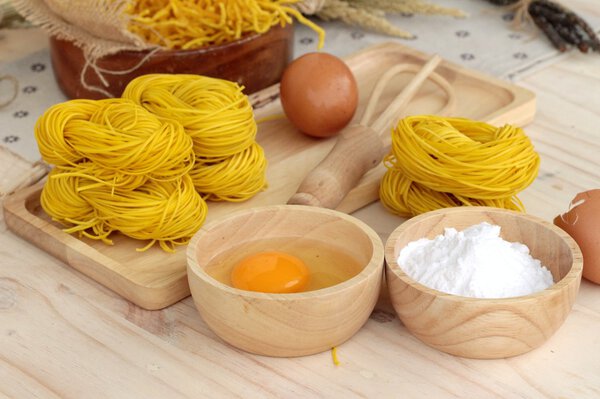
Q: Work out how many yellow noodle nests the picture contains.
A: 6